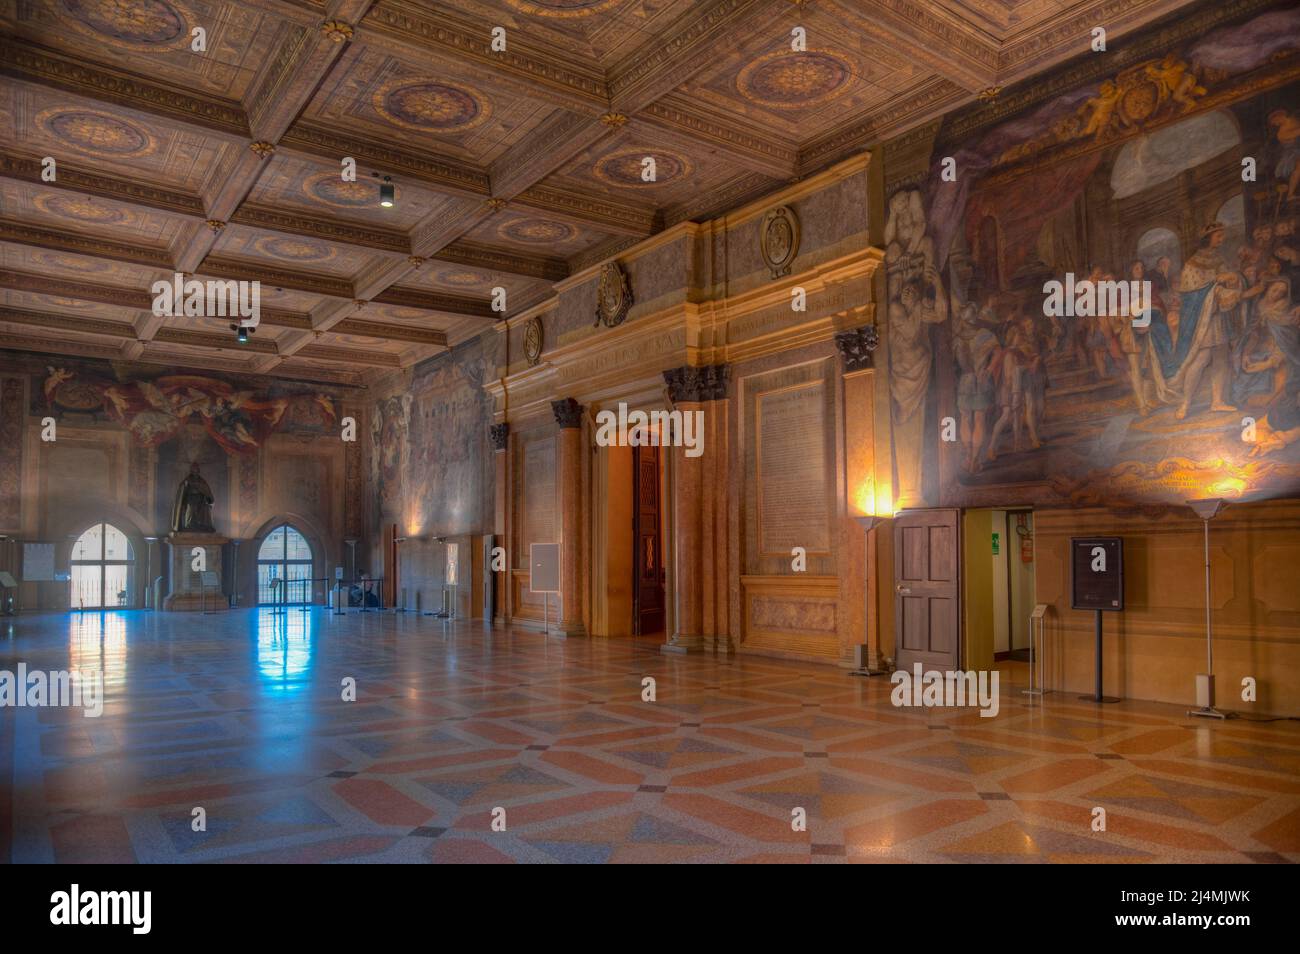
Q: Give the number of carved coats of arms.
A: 3